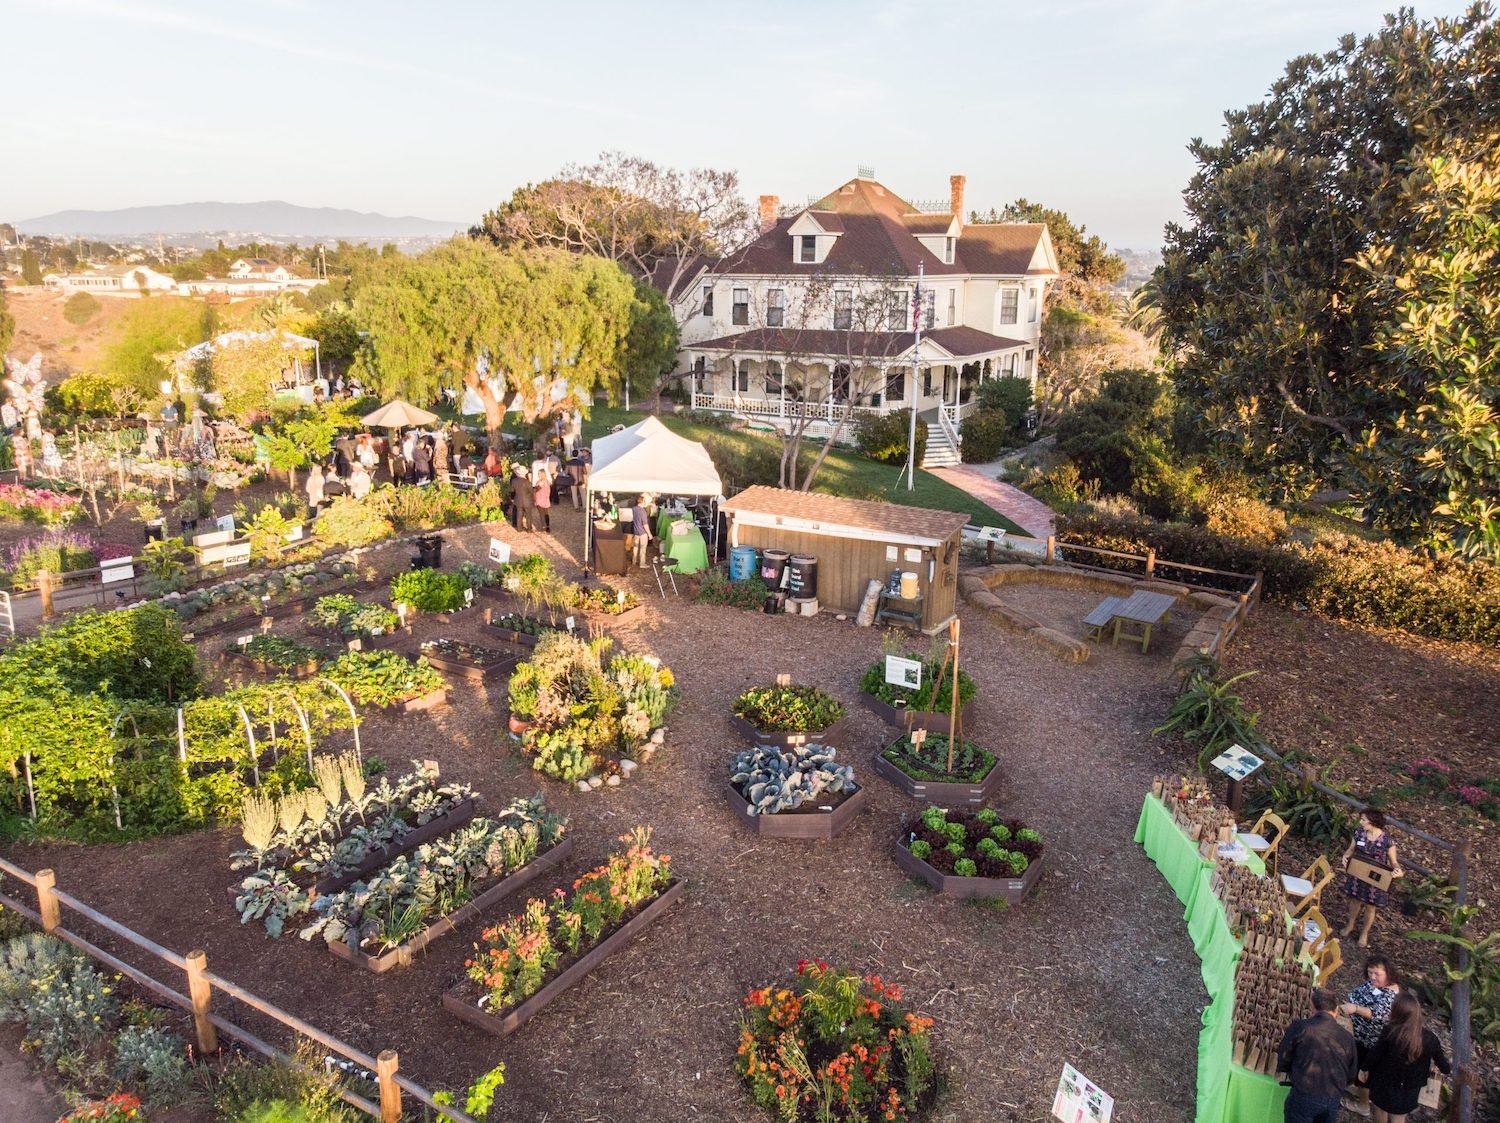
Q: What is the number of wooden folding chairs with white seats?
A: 4